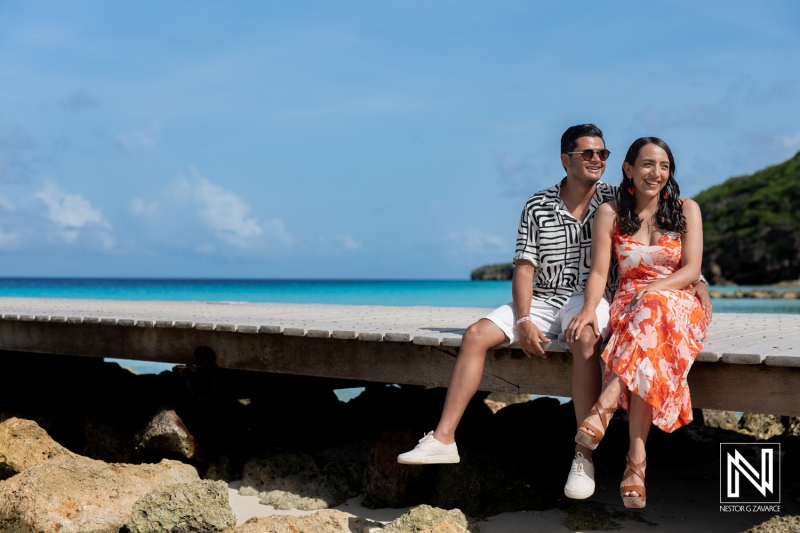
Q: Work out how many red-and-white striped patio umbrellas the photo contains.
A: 0